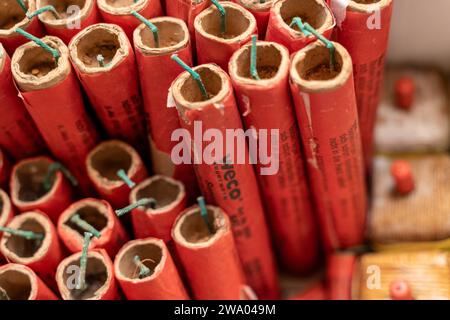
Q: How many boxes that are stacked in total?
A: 3